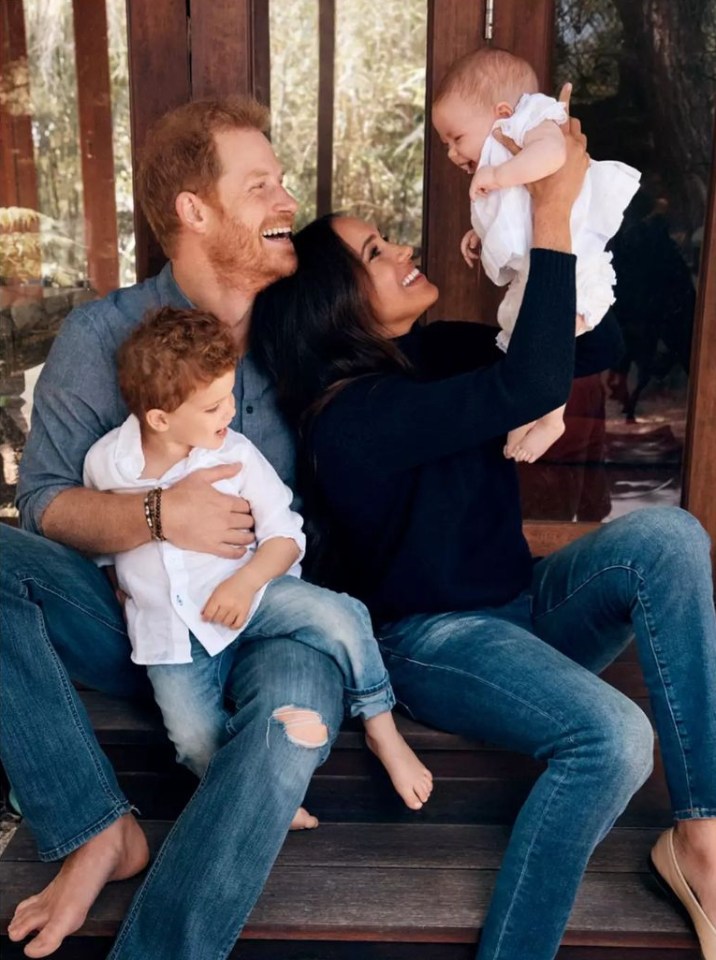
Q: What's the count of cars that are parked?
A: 0